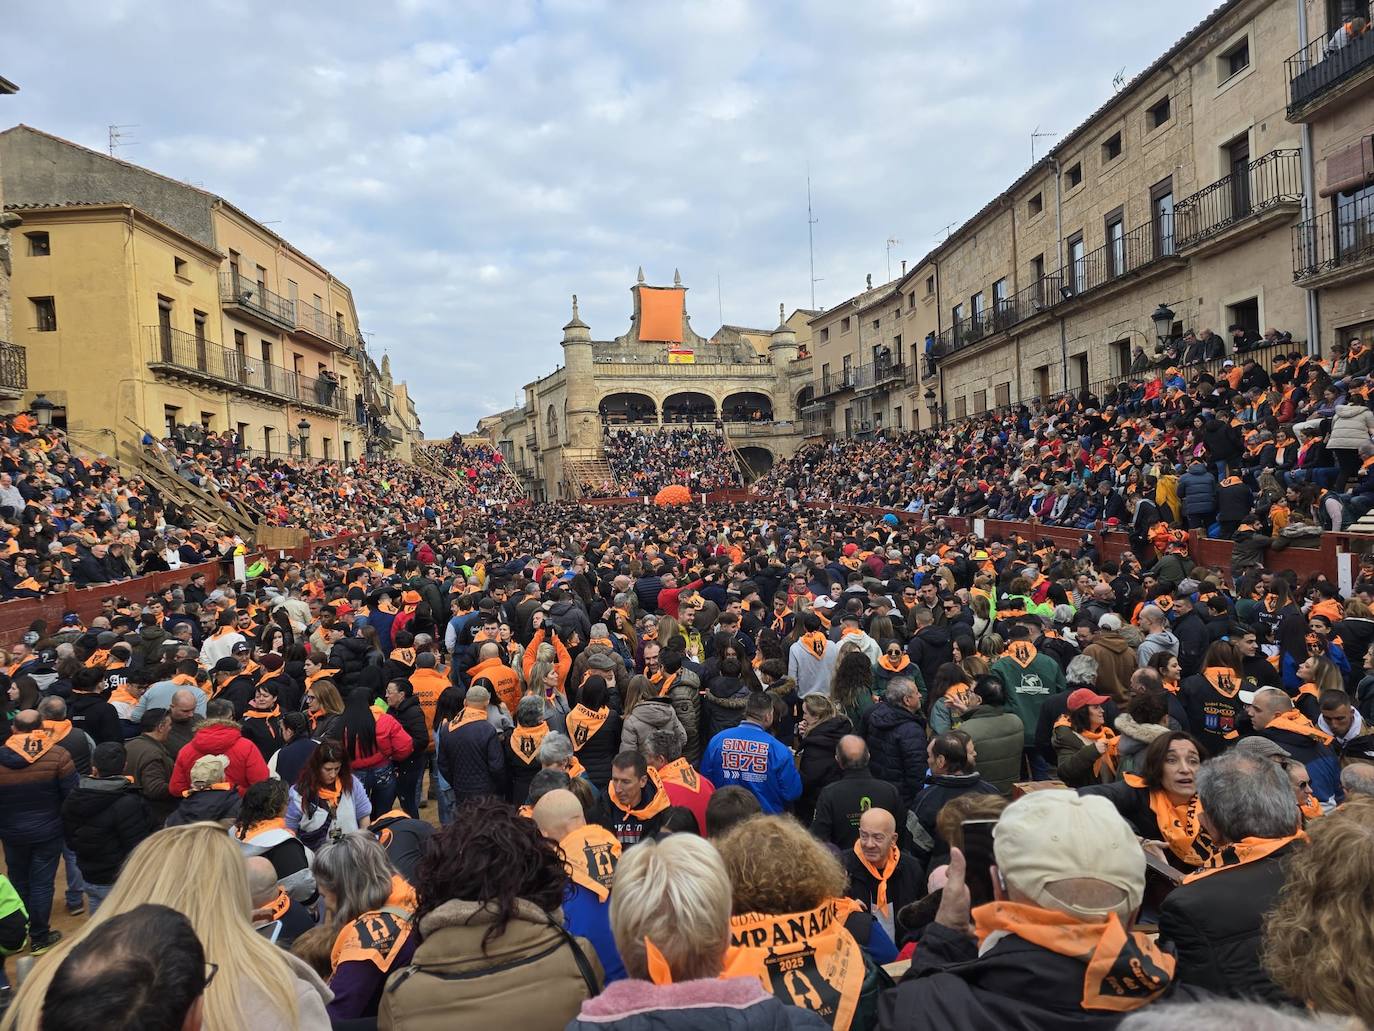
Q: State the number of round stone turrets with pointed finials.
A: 2